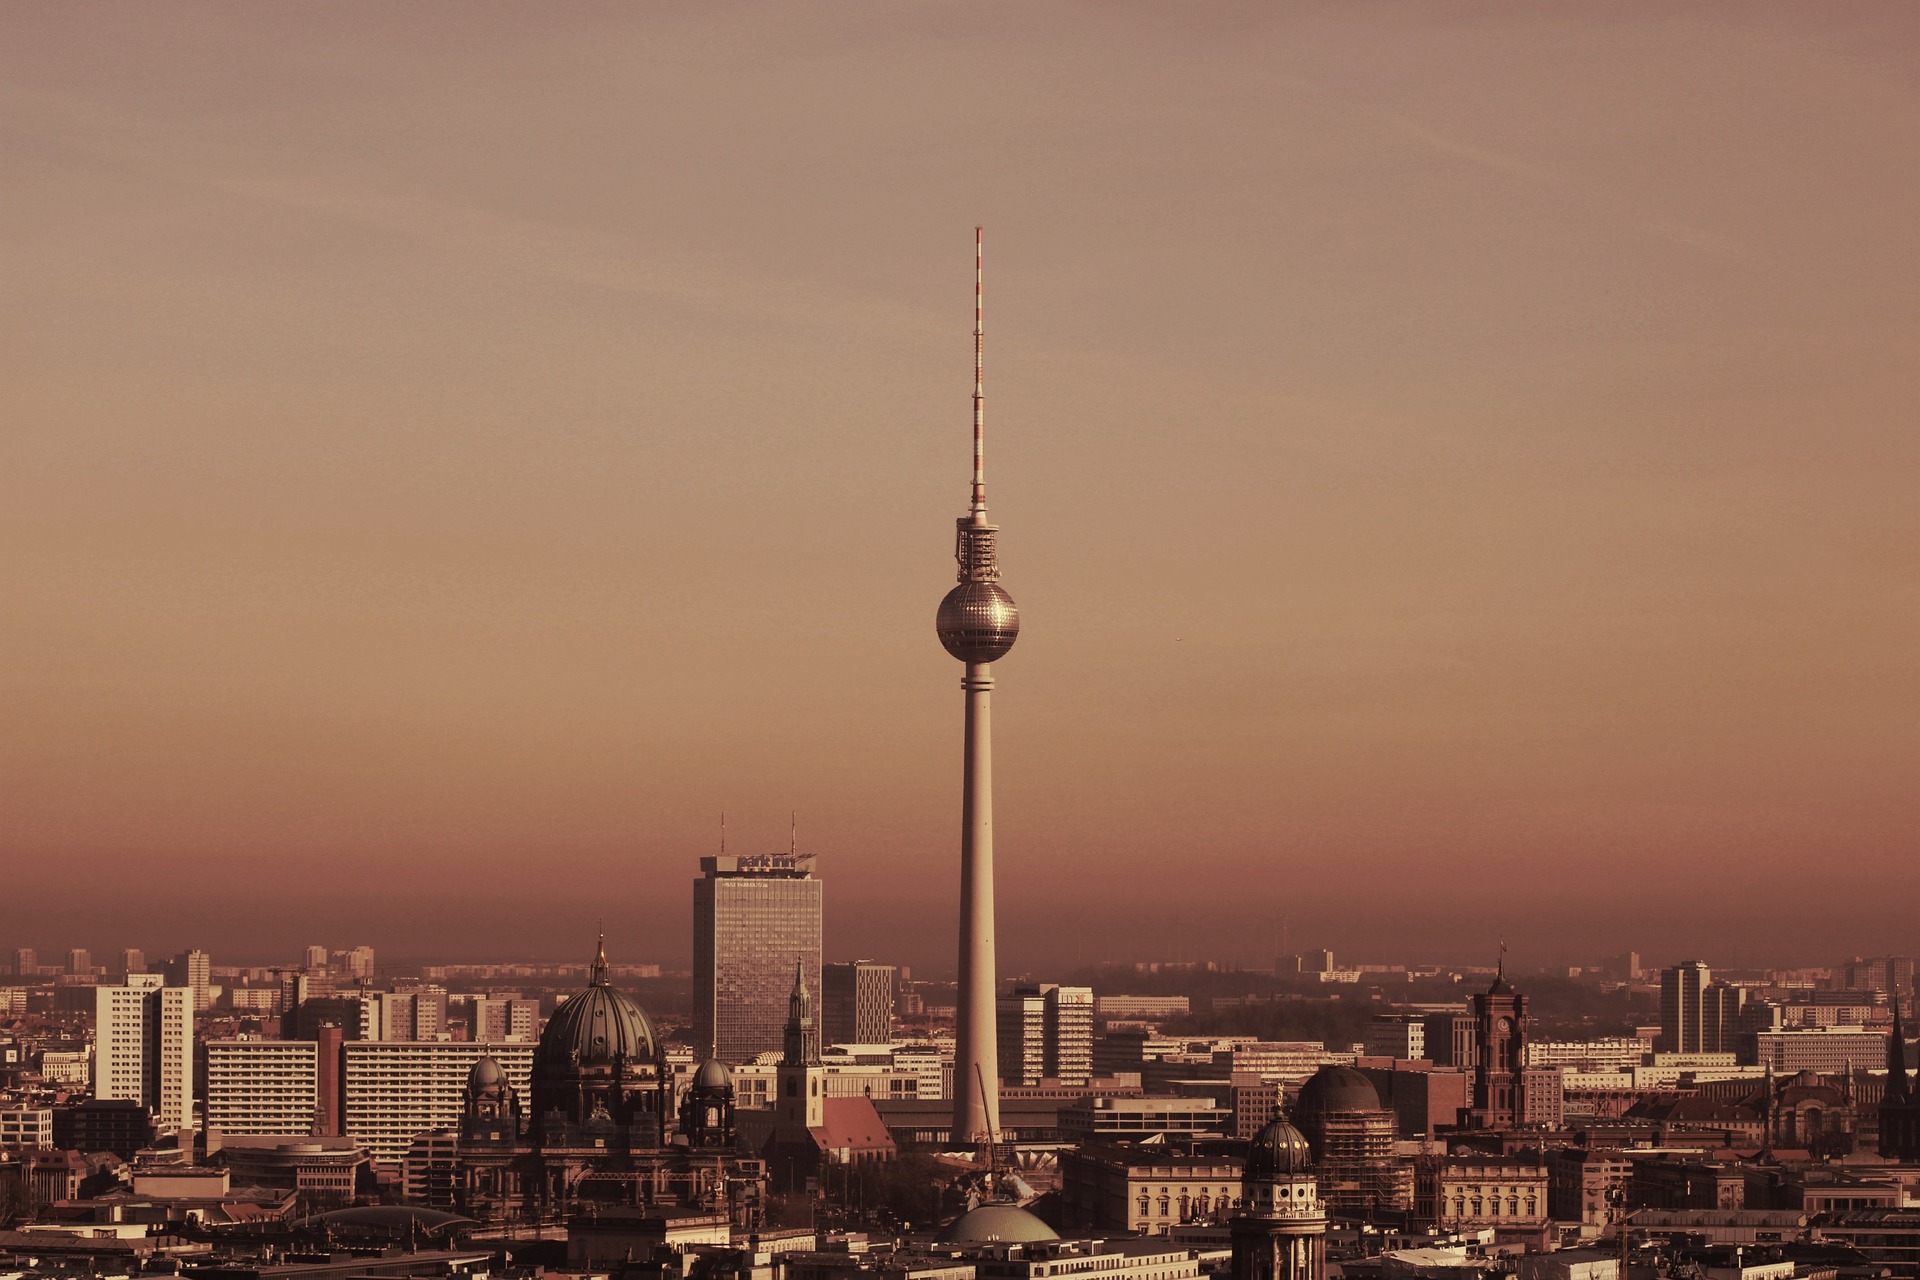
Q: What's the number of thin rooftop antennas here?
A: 2